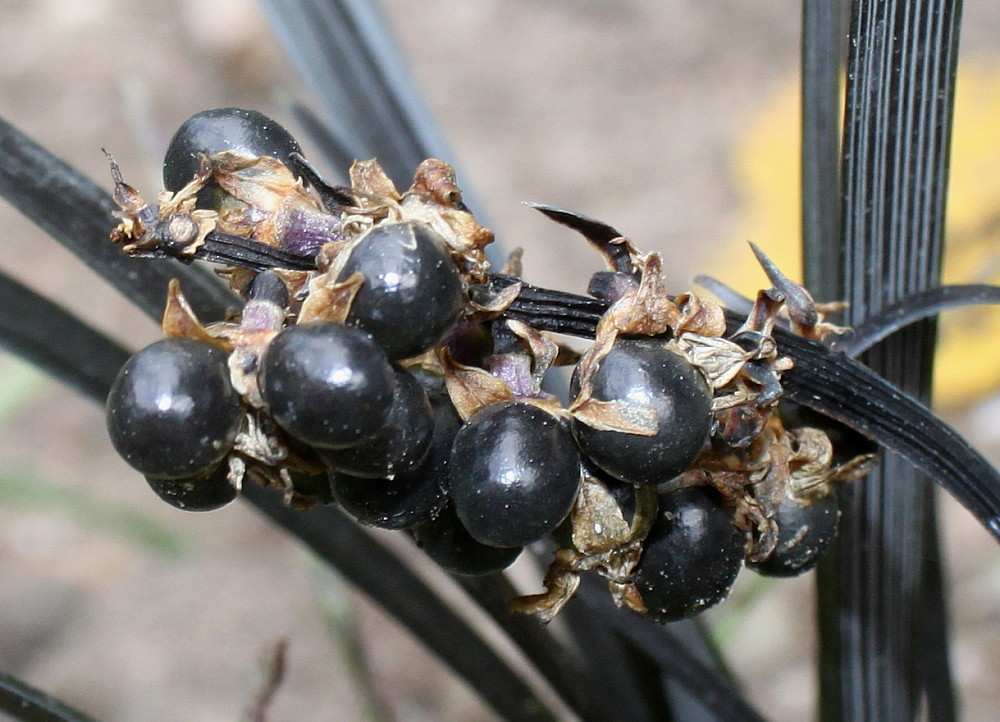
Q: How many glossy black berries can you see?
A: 12